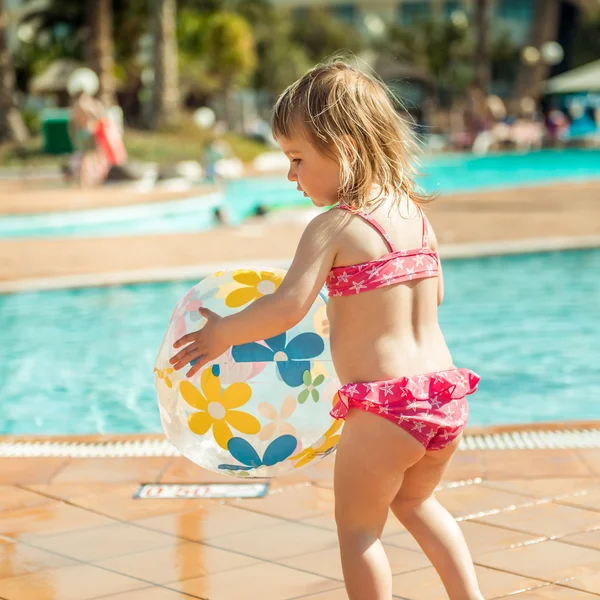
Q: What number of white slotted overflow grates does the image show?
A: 1